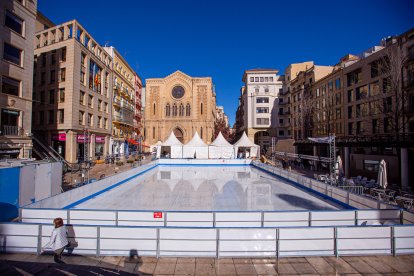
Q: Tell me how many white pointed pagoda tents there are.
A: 4